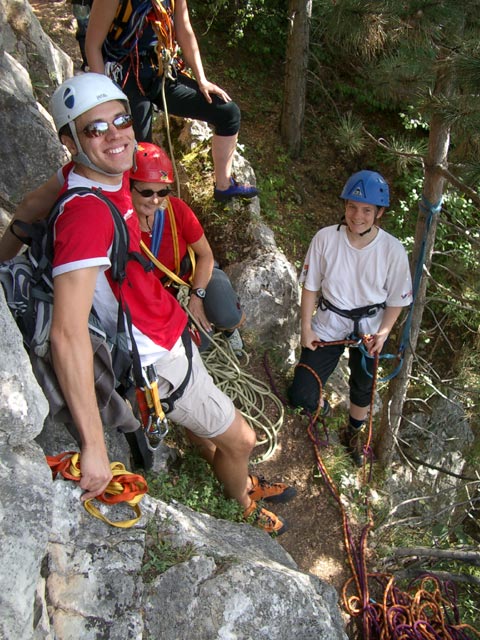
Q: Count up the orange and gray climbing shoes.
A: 2